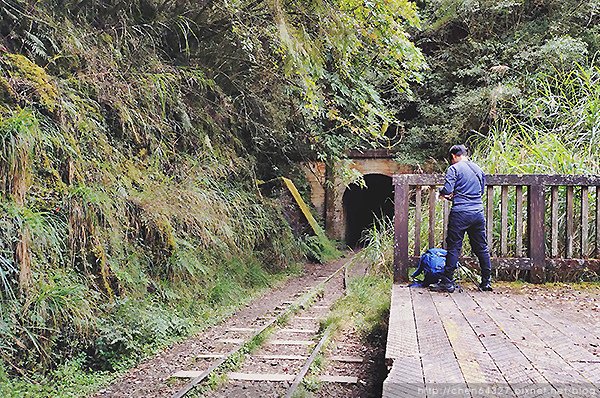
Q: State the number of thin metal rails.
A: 2